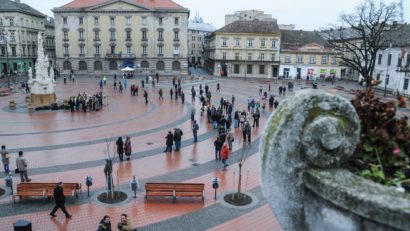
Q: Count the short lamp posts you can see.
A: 4